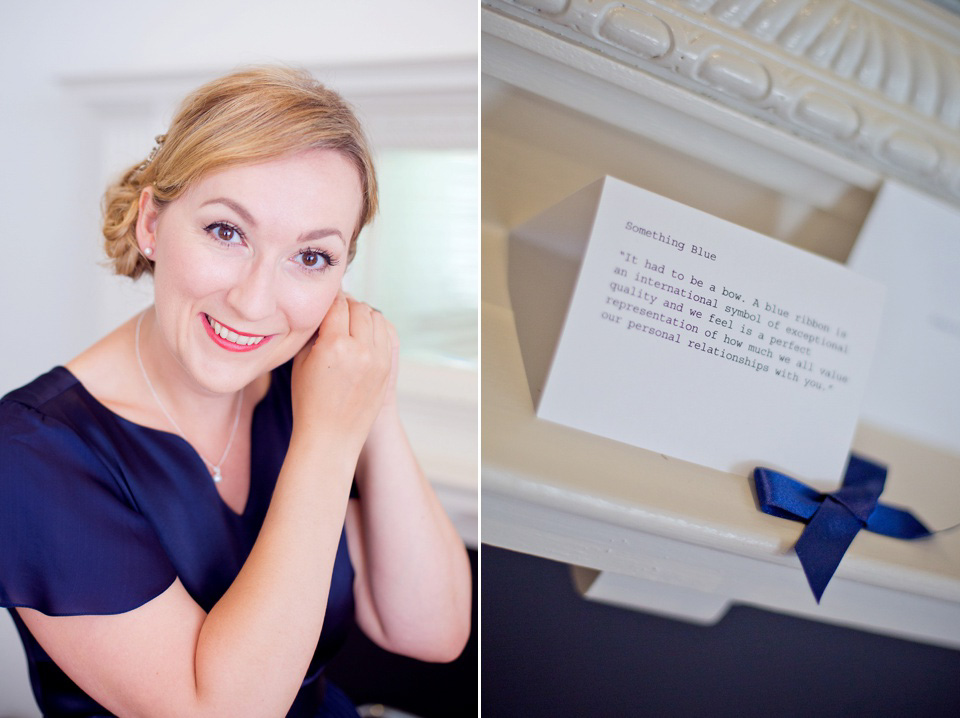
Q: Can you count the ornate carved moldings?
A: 1